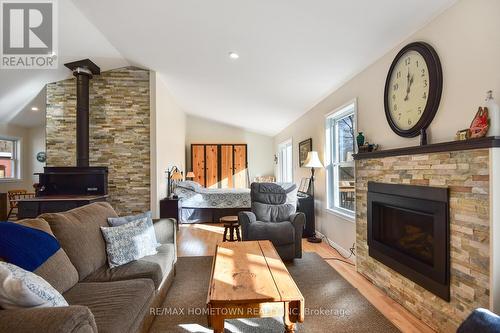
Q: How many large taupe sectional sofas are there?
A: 1